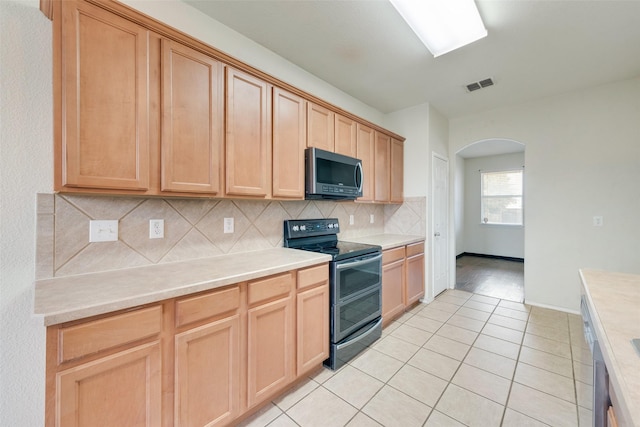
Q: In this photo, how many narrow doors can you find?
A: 1